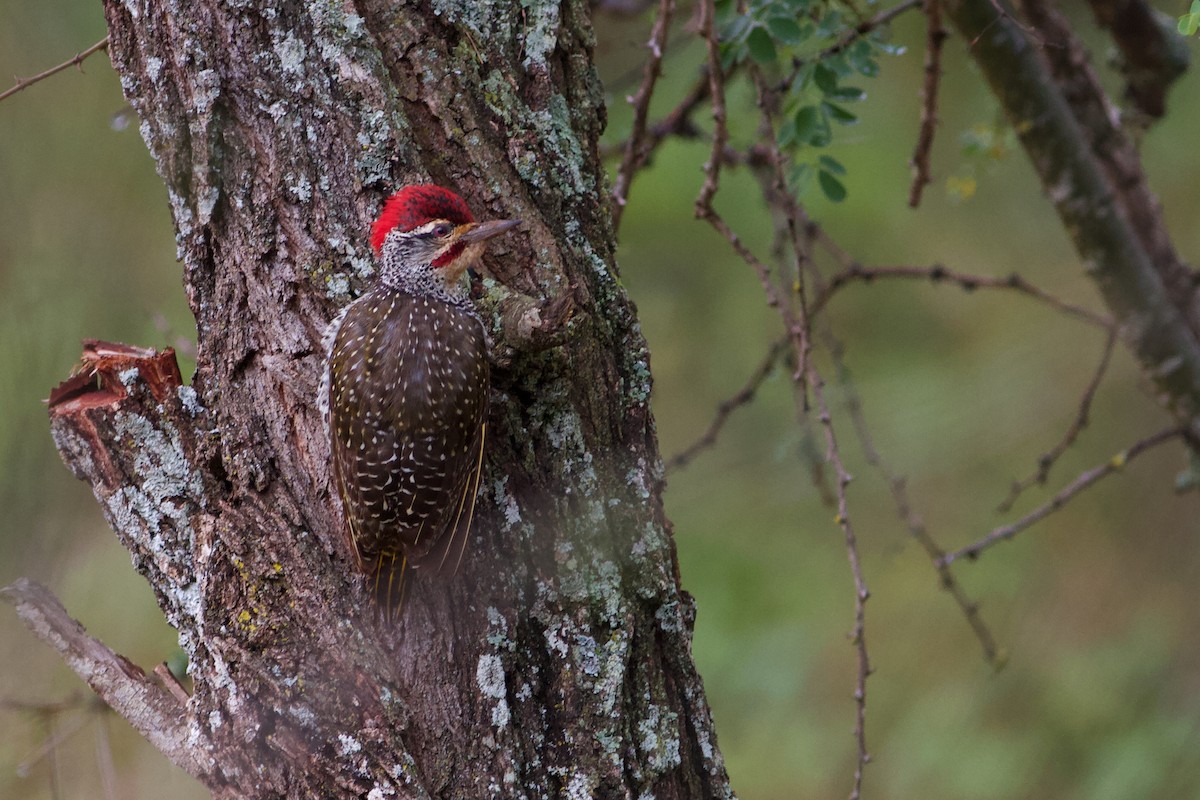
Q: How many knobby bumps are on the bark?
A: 1